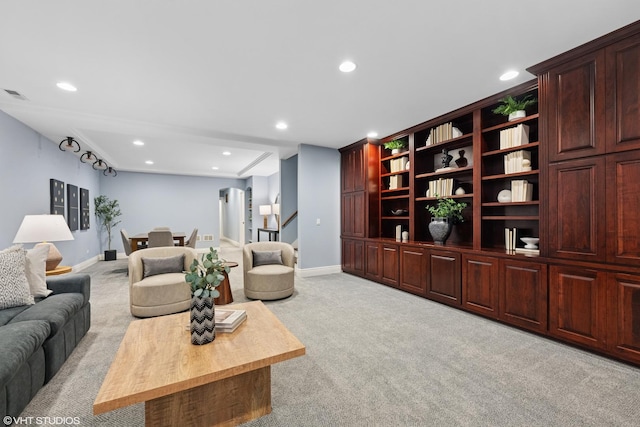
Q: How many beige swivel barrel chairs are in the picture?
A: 2